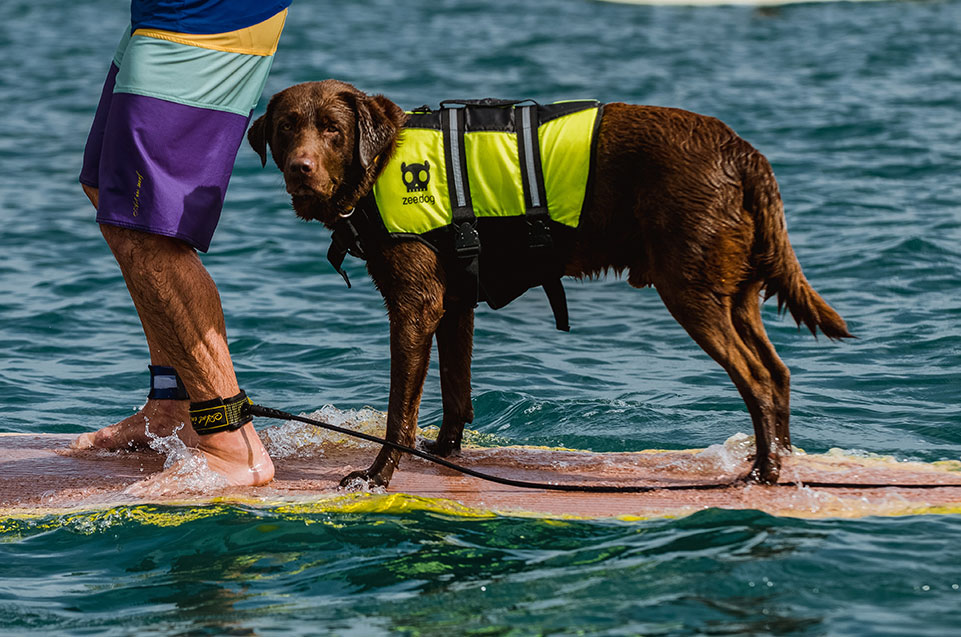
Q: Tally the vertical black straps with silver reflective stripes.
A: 2